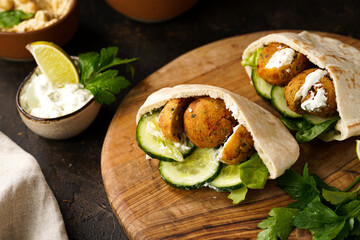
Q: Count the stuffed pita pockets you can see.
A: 2